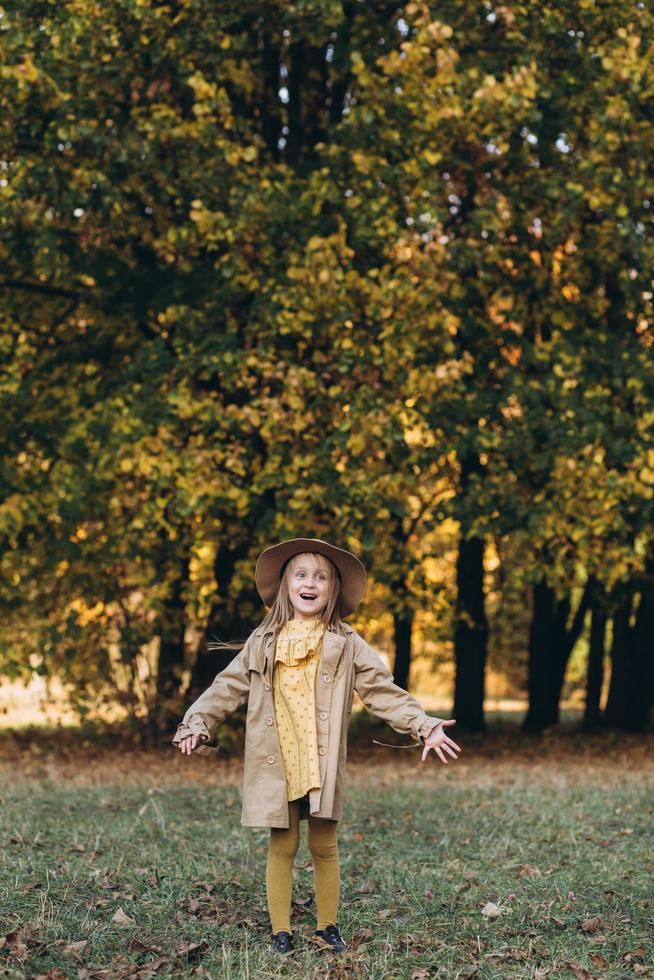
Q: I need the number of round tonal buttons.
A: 6